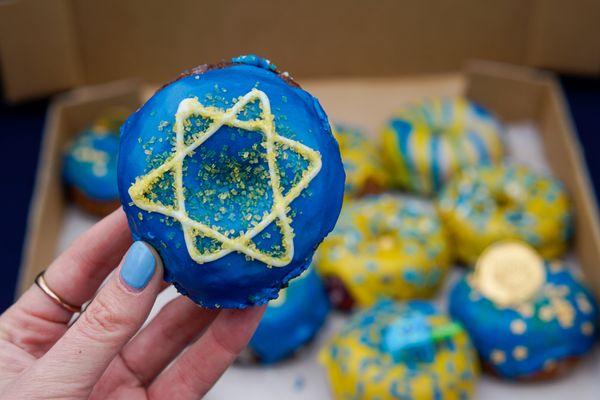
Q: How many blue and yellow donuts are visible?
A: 9